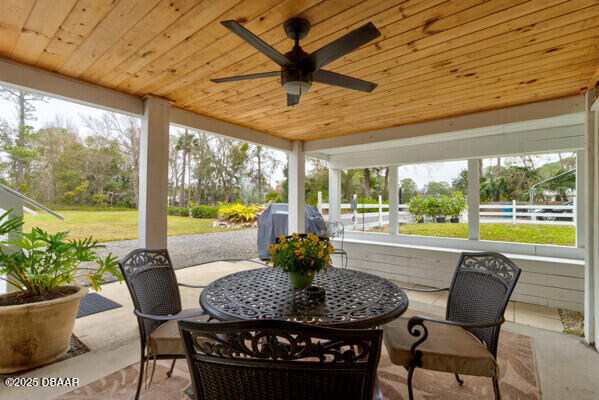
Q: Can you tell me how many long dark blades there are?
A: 5